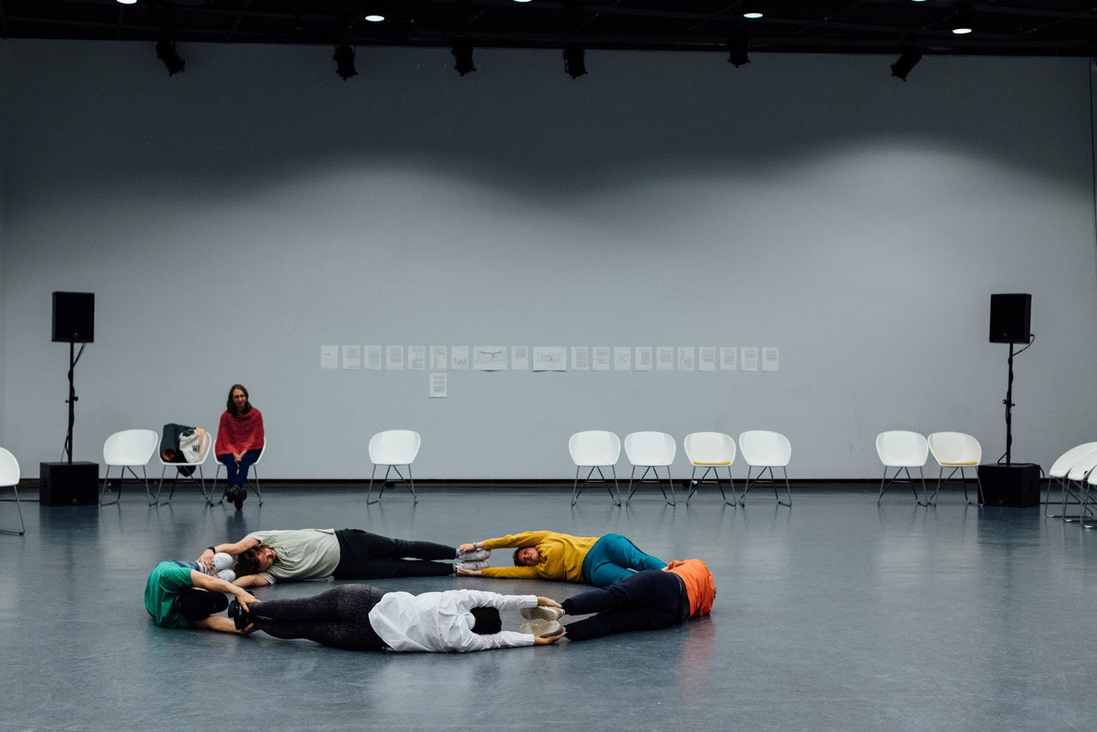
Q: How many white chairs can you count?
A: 14